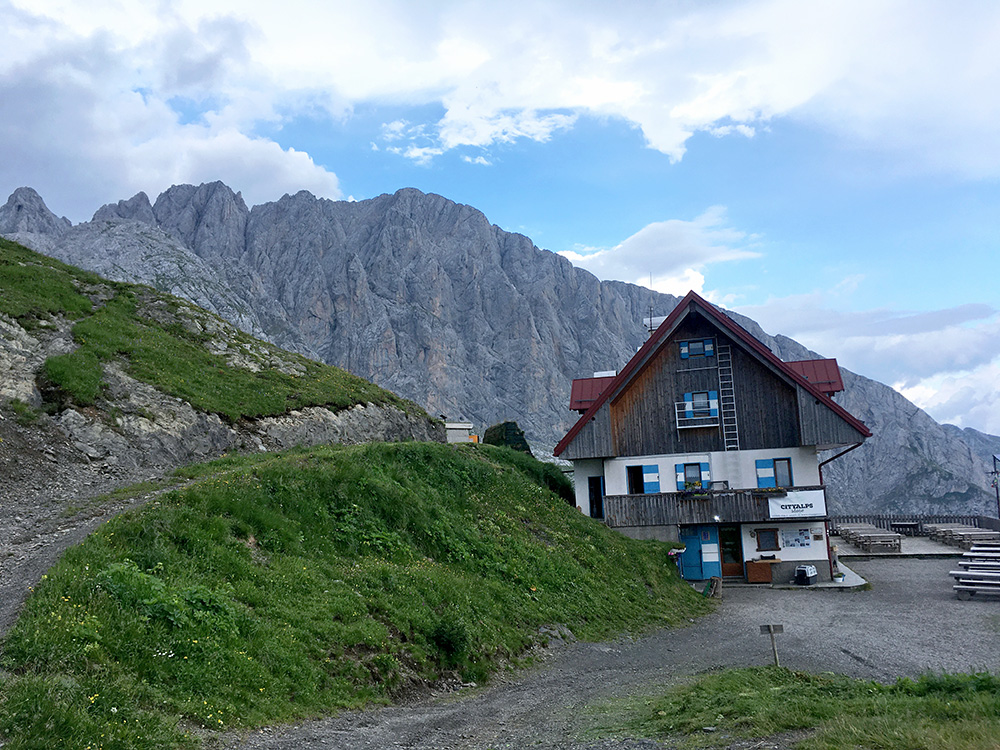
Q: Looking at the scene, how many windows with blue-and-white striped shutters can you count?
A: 5